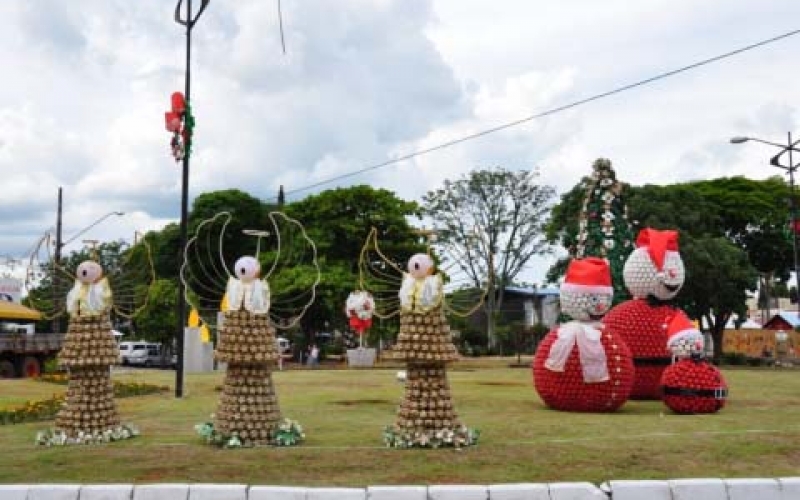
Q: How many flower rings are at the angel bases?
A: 3